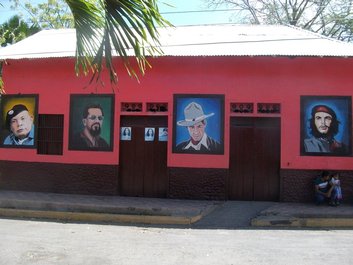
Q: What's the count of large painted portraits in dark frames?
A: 4